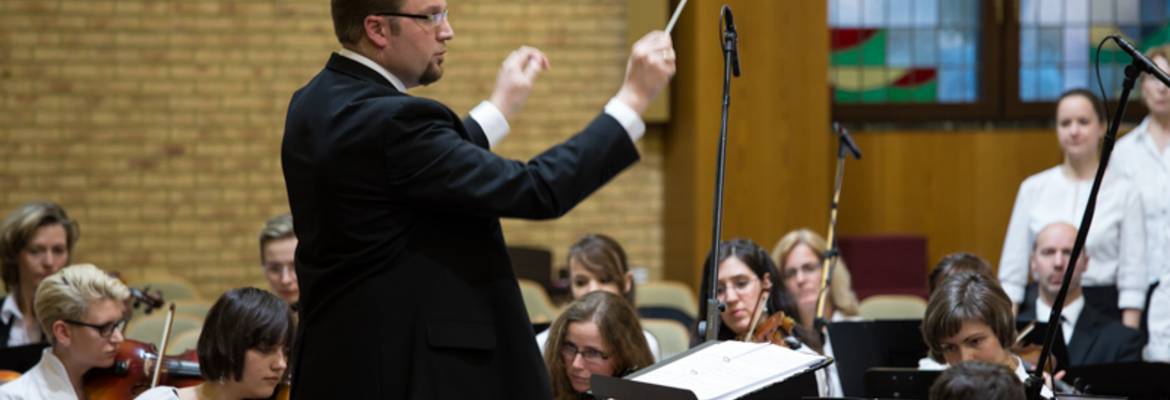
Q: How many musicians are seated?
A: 12